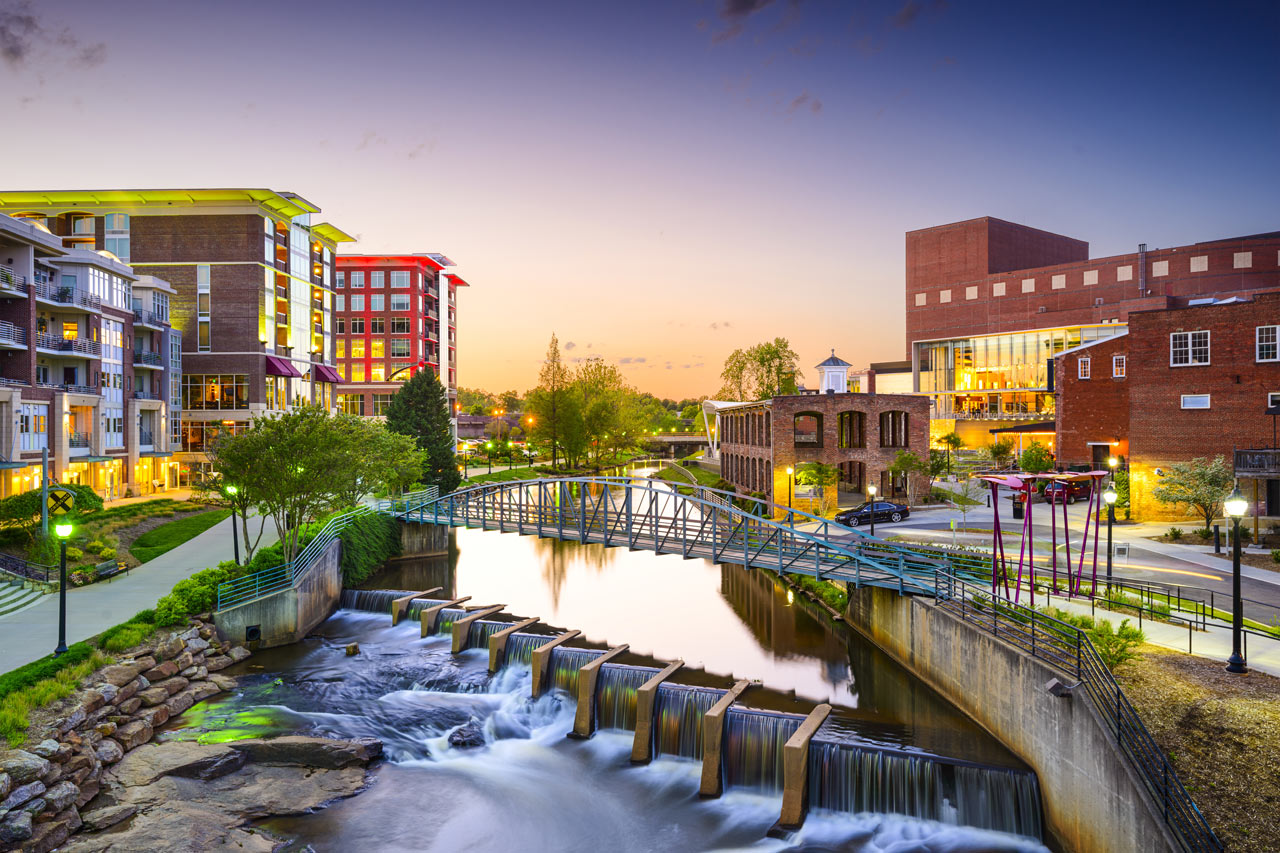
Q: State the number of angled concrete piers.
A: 9